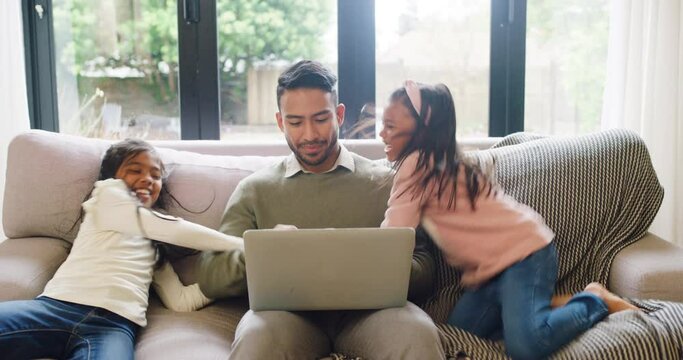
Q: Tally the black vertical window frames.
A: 4